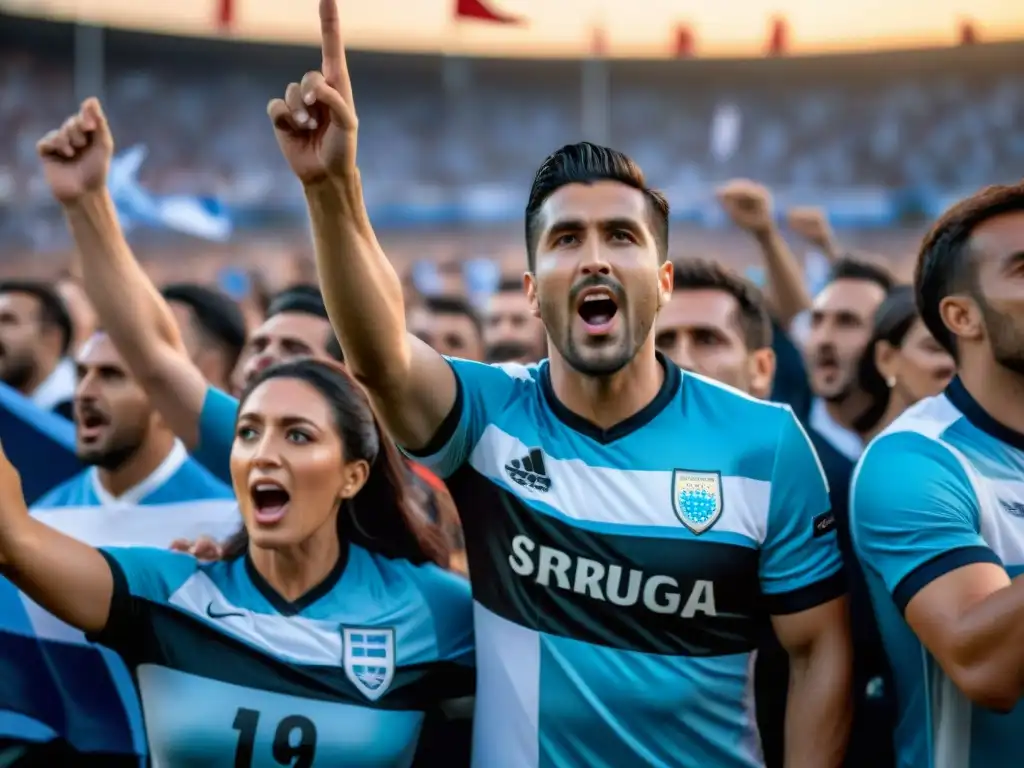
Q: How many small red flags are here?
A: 6